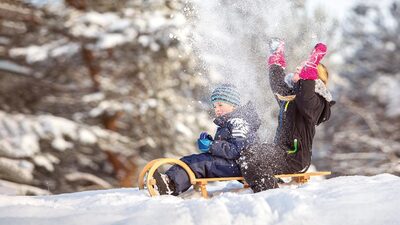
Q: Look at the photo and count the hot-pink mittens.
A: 2